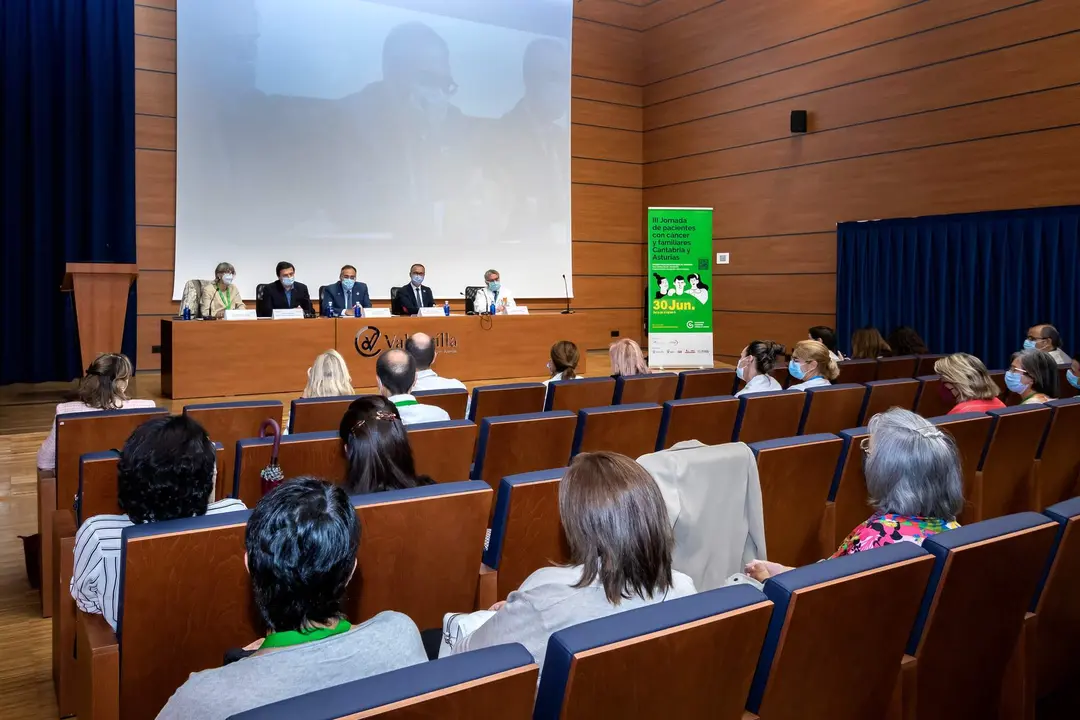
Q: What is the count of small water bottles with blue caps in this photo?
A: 5